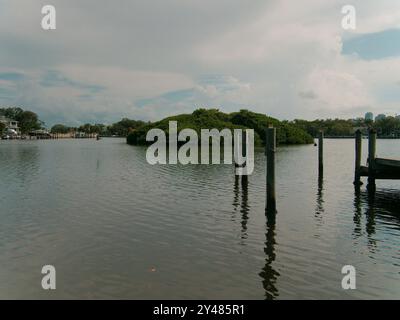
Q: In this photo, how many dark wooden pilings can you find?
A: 6